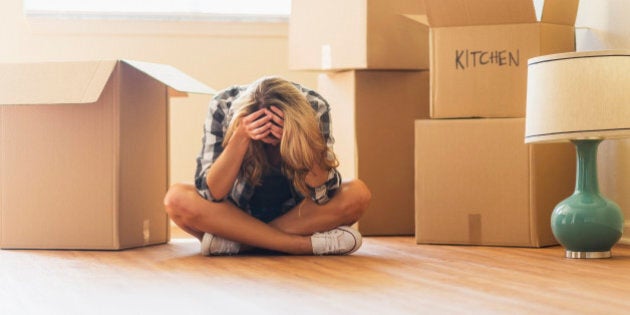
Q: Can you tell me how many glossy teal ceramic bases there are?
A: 1